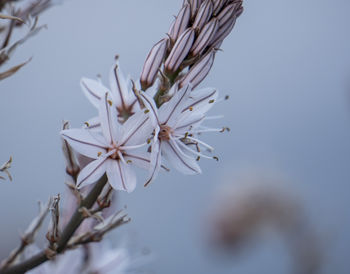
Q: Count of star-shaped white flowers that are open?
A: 3